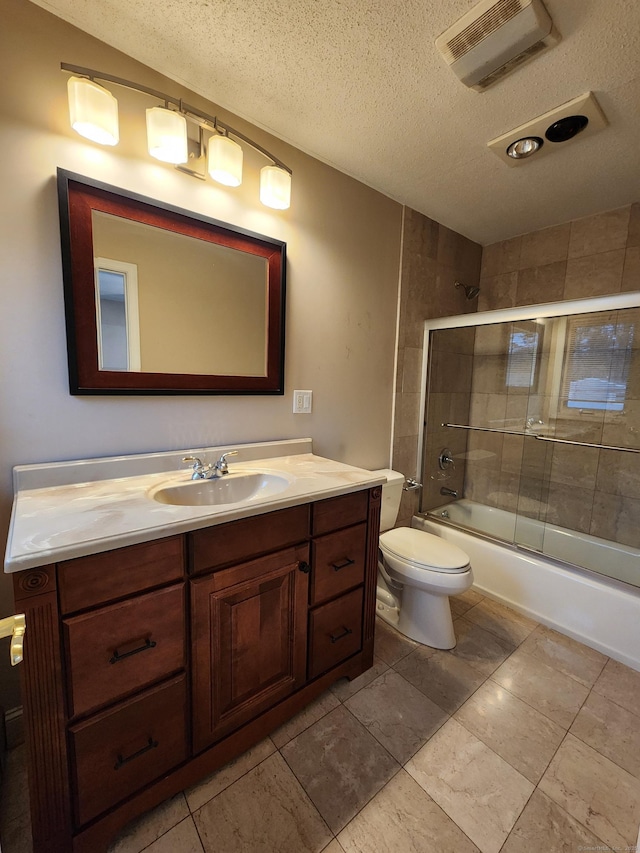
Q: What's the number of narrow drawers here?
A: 3